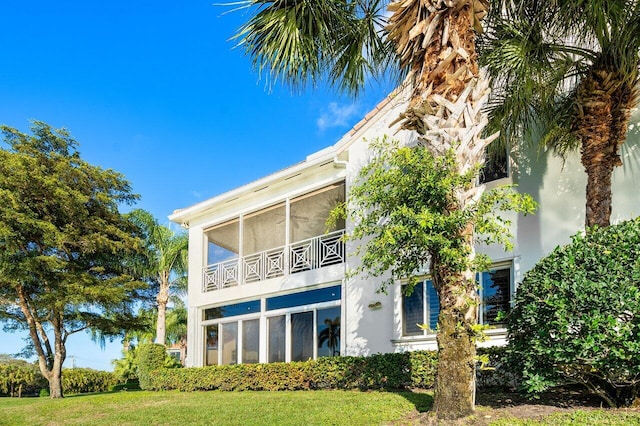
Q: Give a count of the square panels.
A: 6